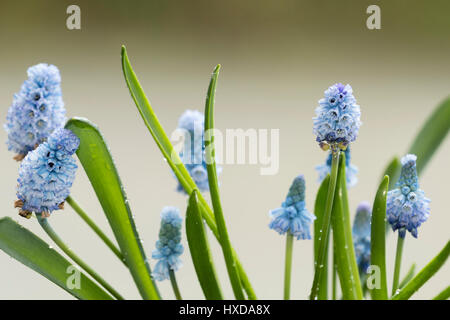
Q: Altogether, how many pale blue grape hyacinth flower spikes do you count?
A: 9